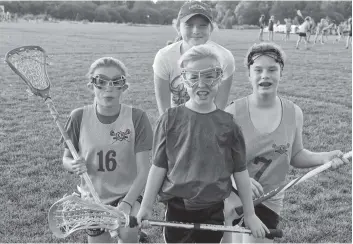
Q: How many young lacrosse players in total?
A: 3